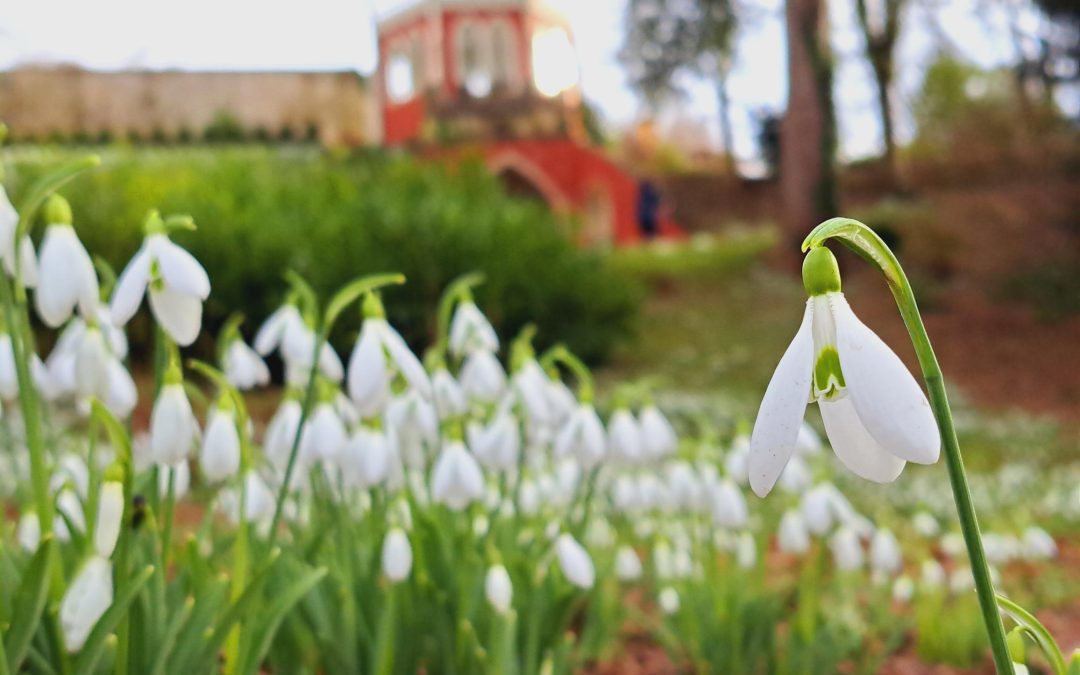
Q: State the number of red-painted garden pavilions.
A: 1